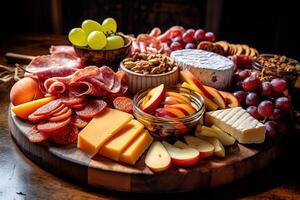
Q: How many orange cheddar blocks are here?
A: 3